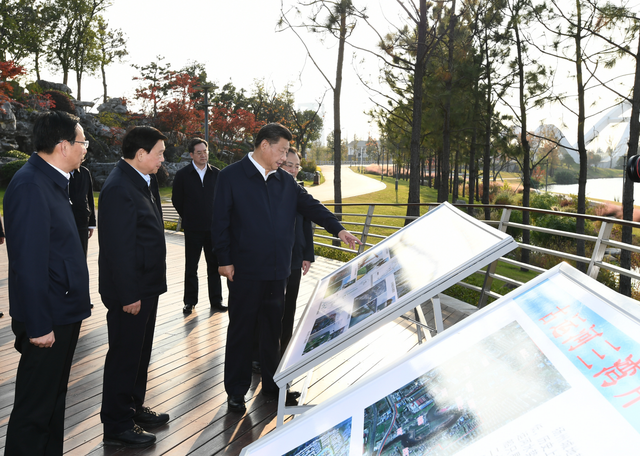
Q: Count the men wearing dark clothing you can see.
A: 6